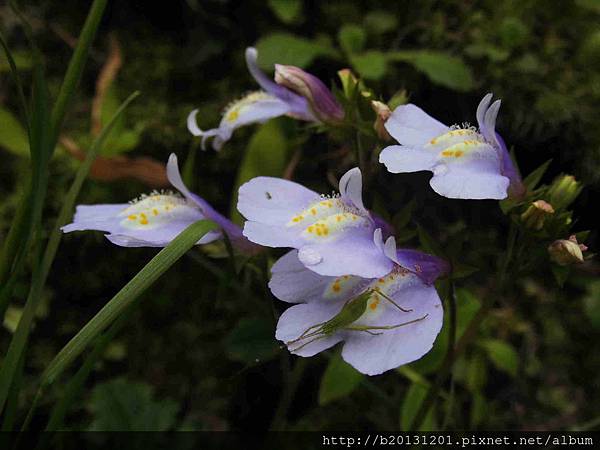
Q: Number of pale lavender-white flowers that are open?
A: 5